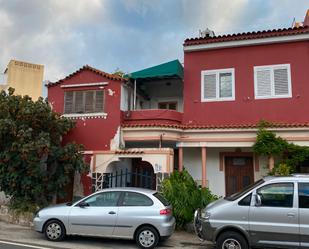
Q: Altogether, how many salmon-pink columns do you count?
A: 3